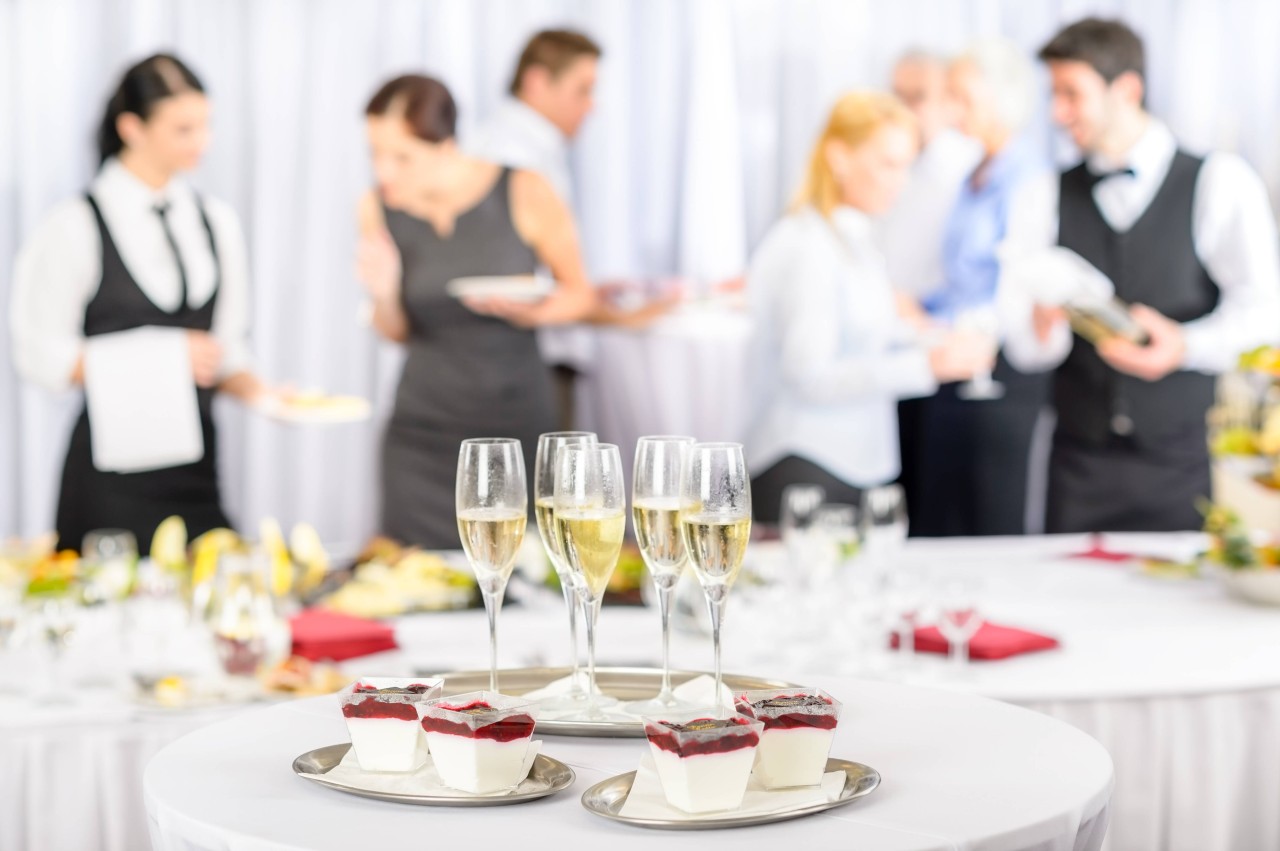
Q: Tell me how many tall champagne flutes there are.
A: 5